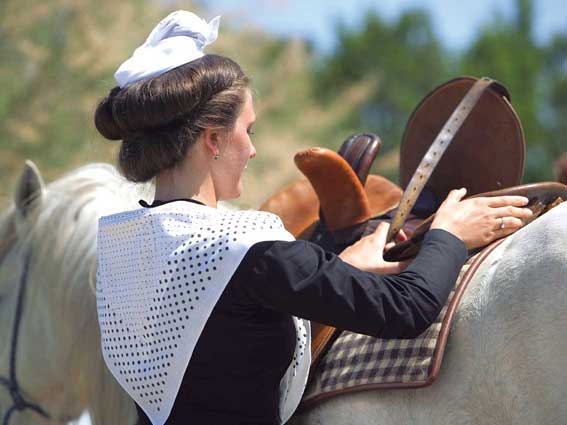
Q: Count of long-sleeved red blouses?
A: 0